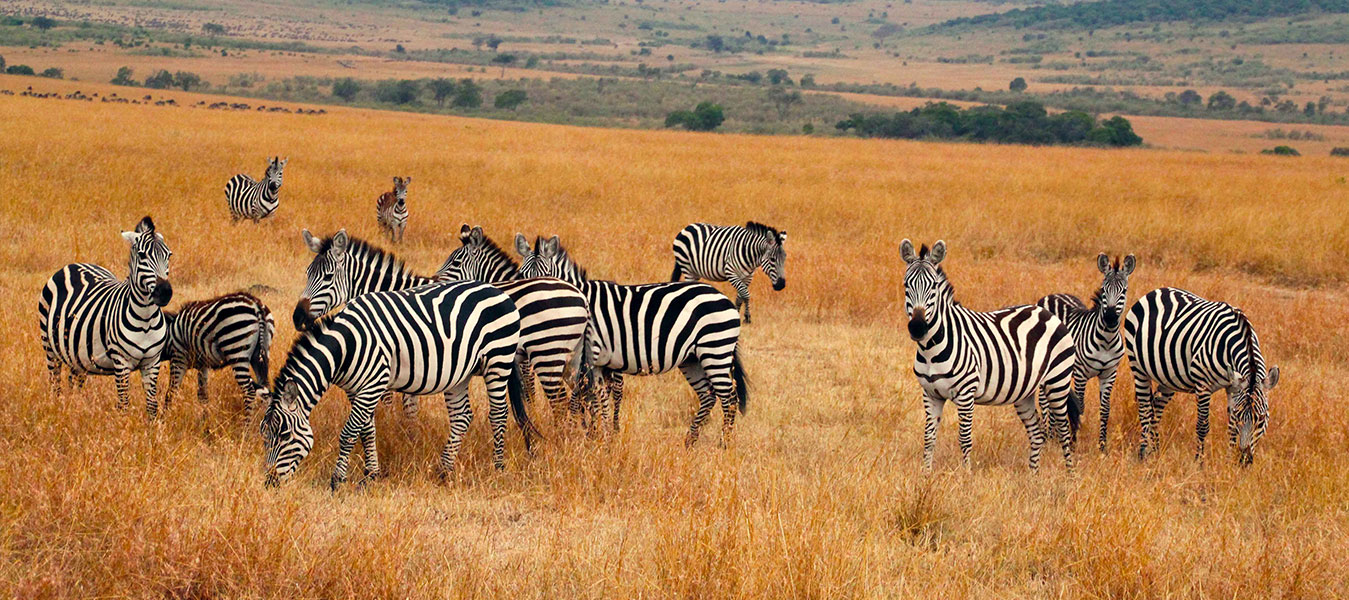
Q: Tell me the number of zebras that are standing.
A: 12